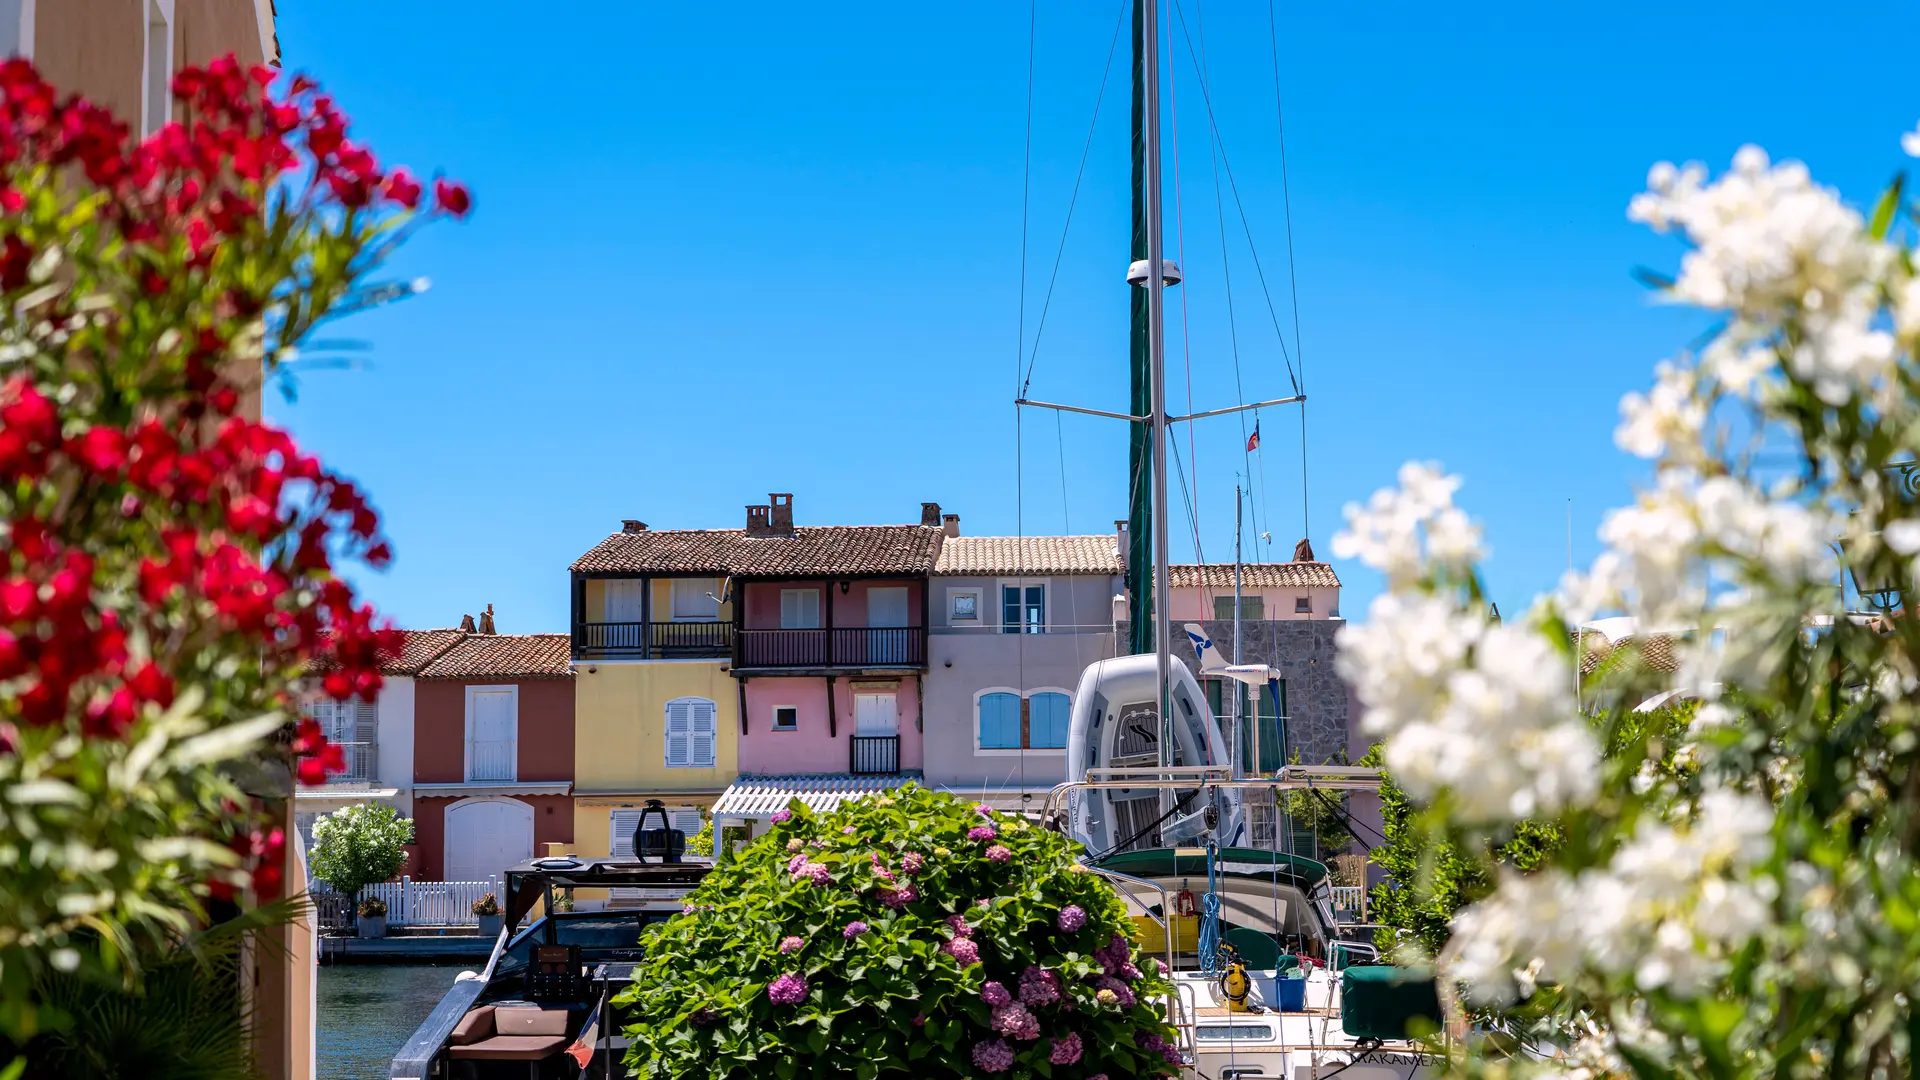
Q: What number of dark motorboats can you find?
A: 1